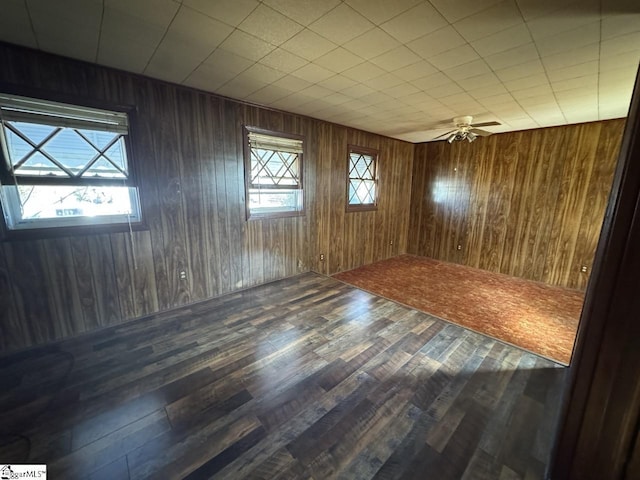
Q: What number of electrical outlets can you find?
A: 5